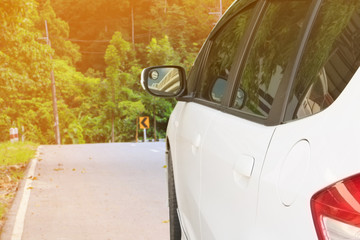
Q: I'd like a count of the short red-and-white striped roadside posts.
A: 2